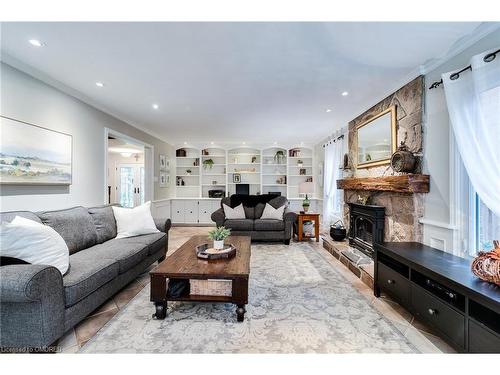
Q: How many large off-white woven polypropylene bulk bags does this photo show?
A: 0